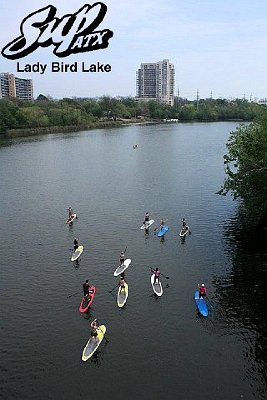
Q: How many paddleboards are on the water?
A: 11